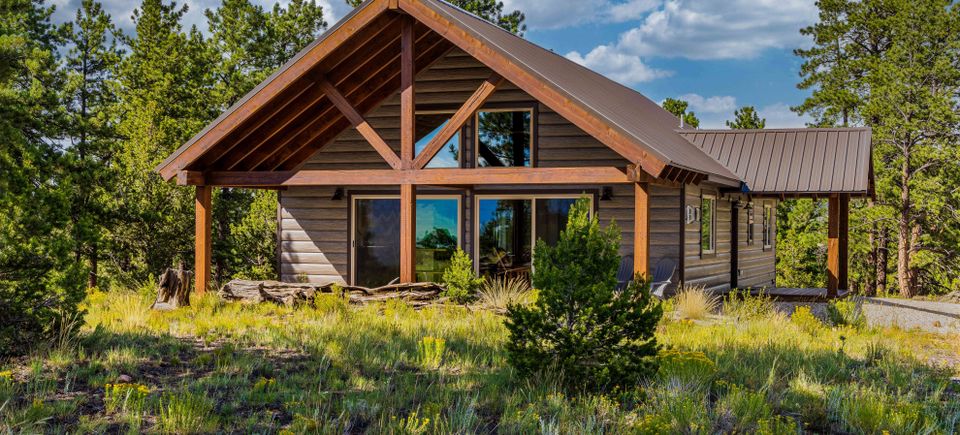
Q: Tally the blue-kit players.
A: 0